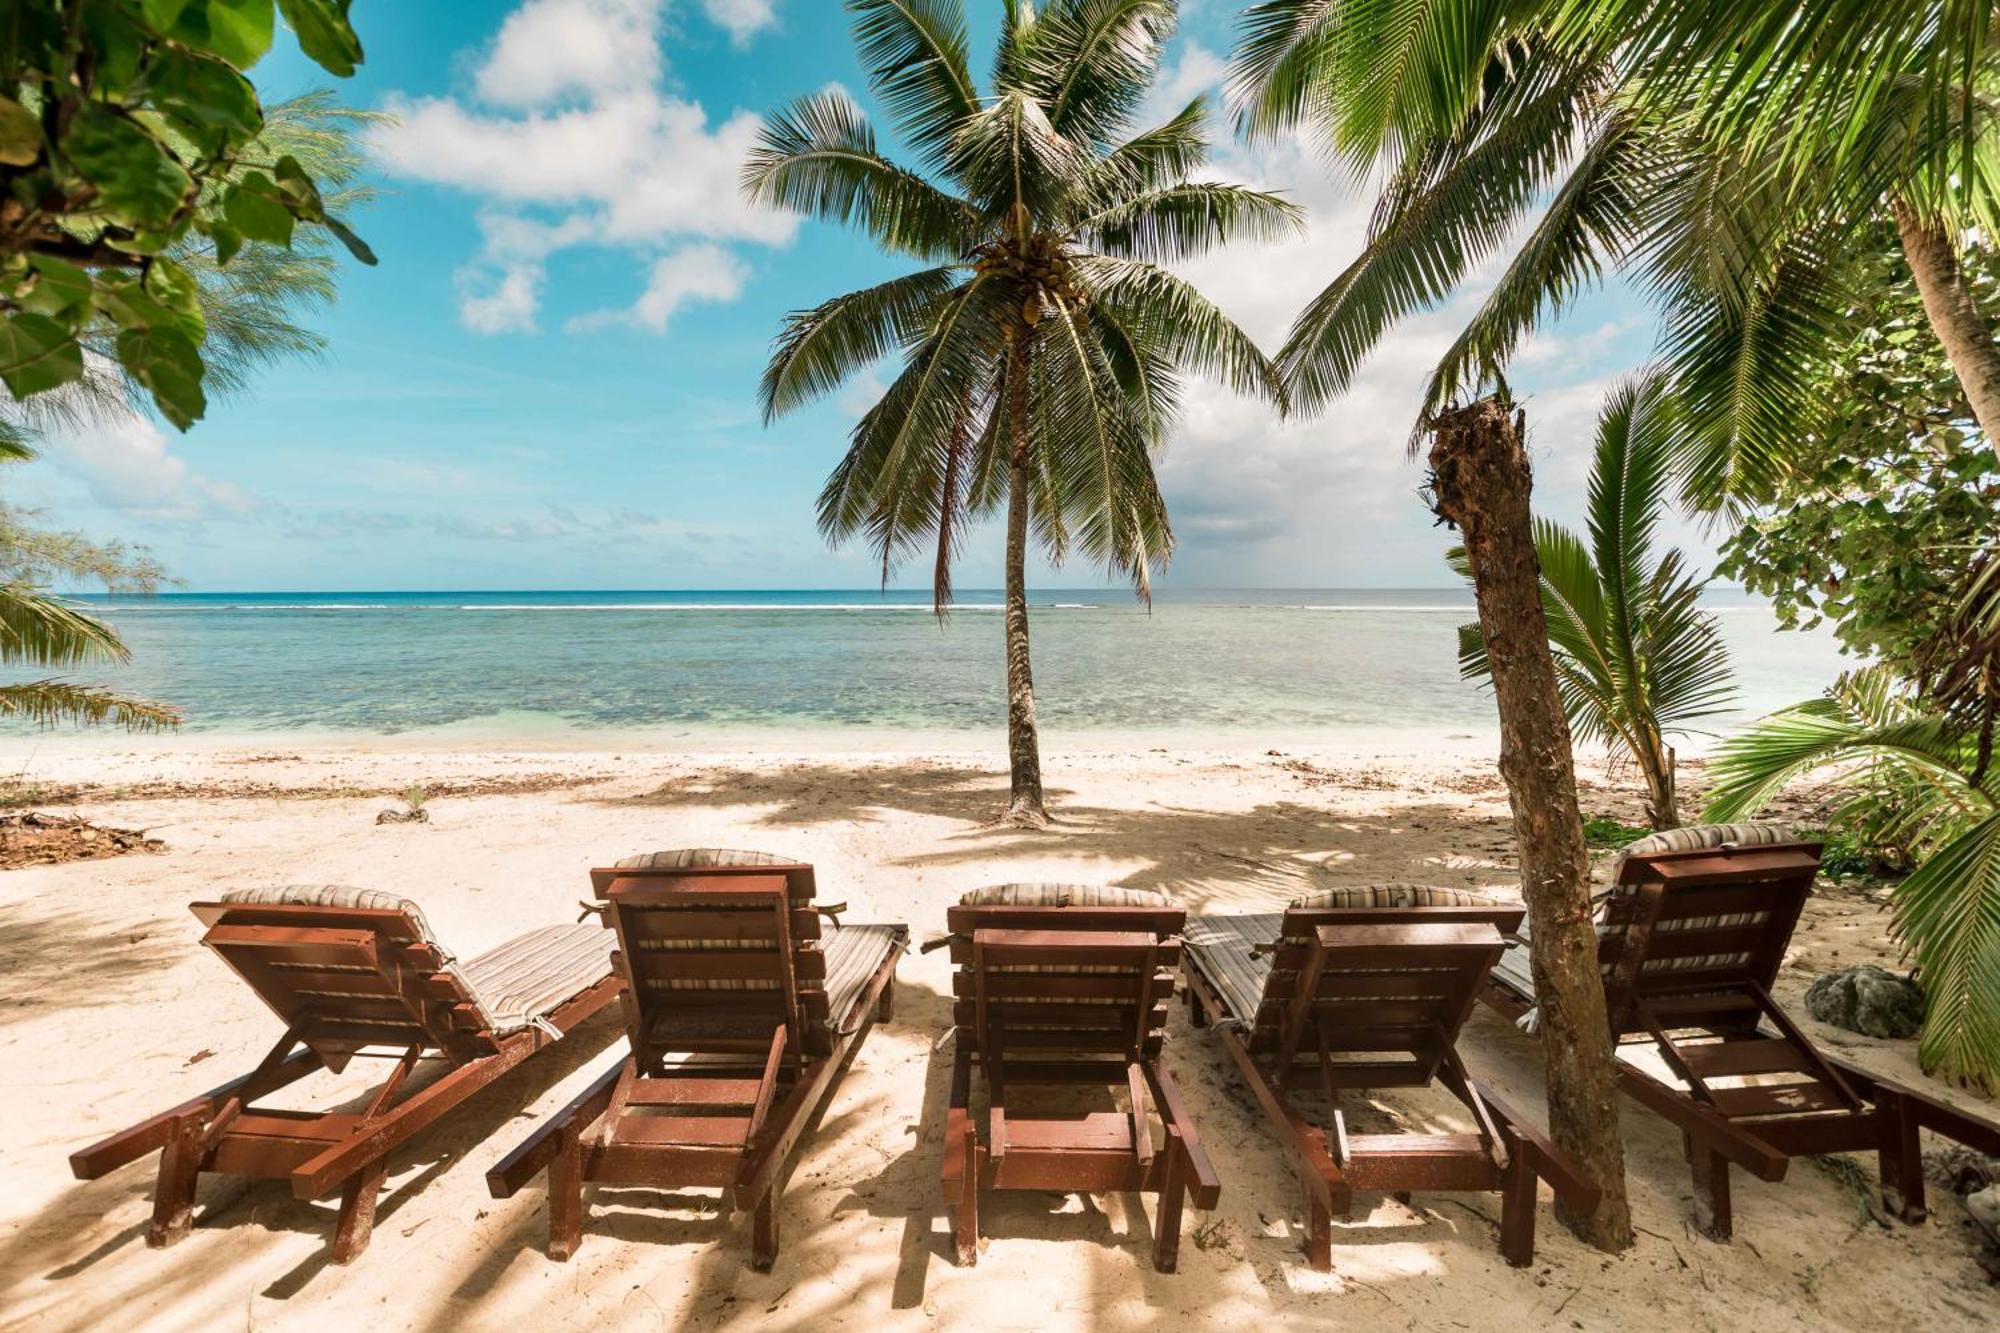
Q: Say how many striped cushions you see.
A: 5